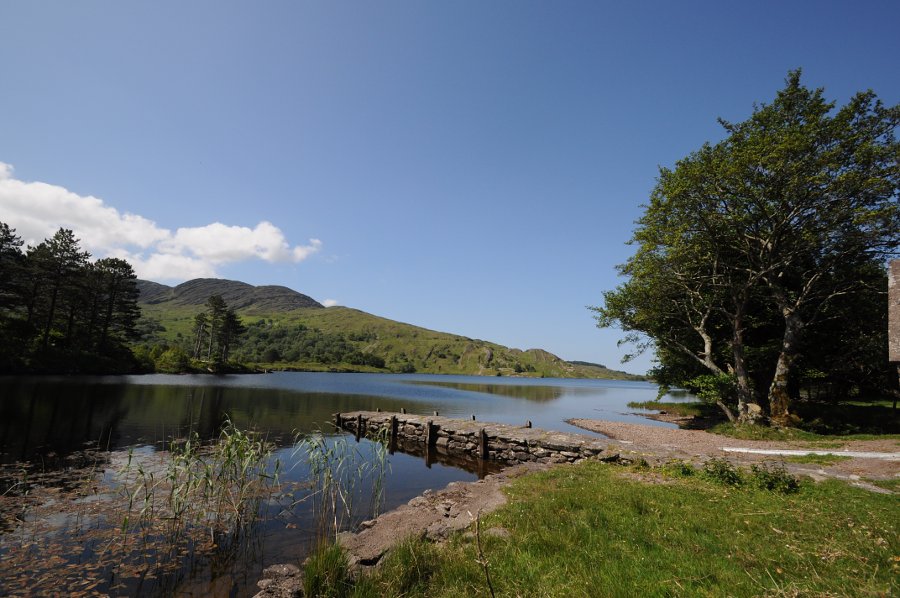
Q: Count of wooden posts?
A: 10